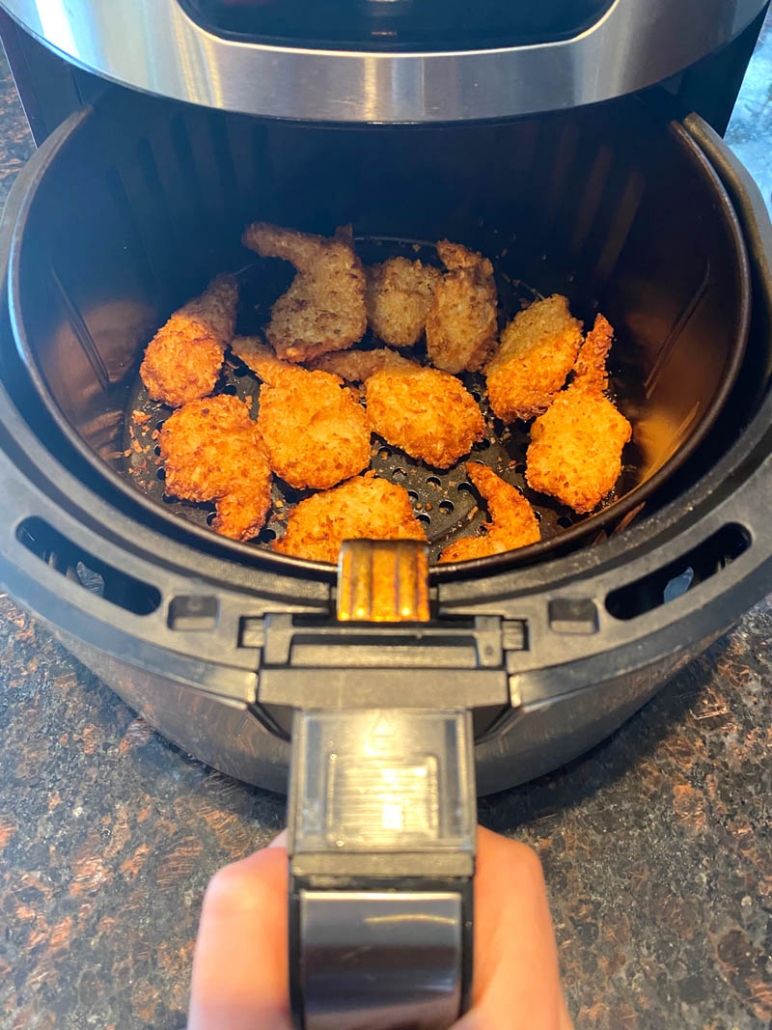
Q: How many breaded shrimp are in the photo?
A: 11